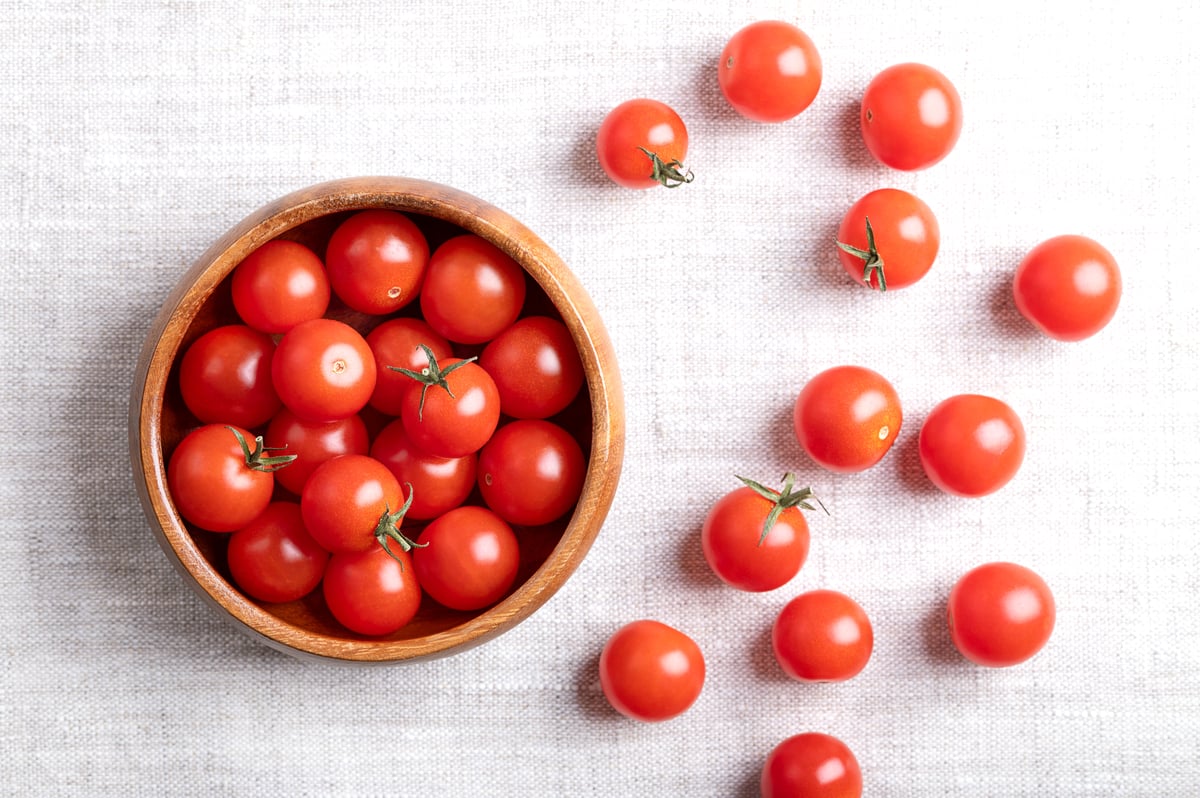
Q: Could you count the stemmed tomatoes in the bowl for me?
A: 3